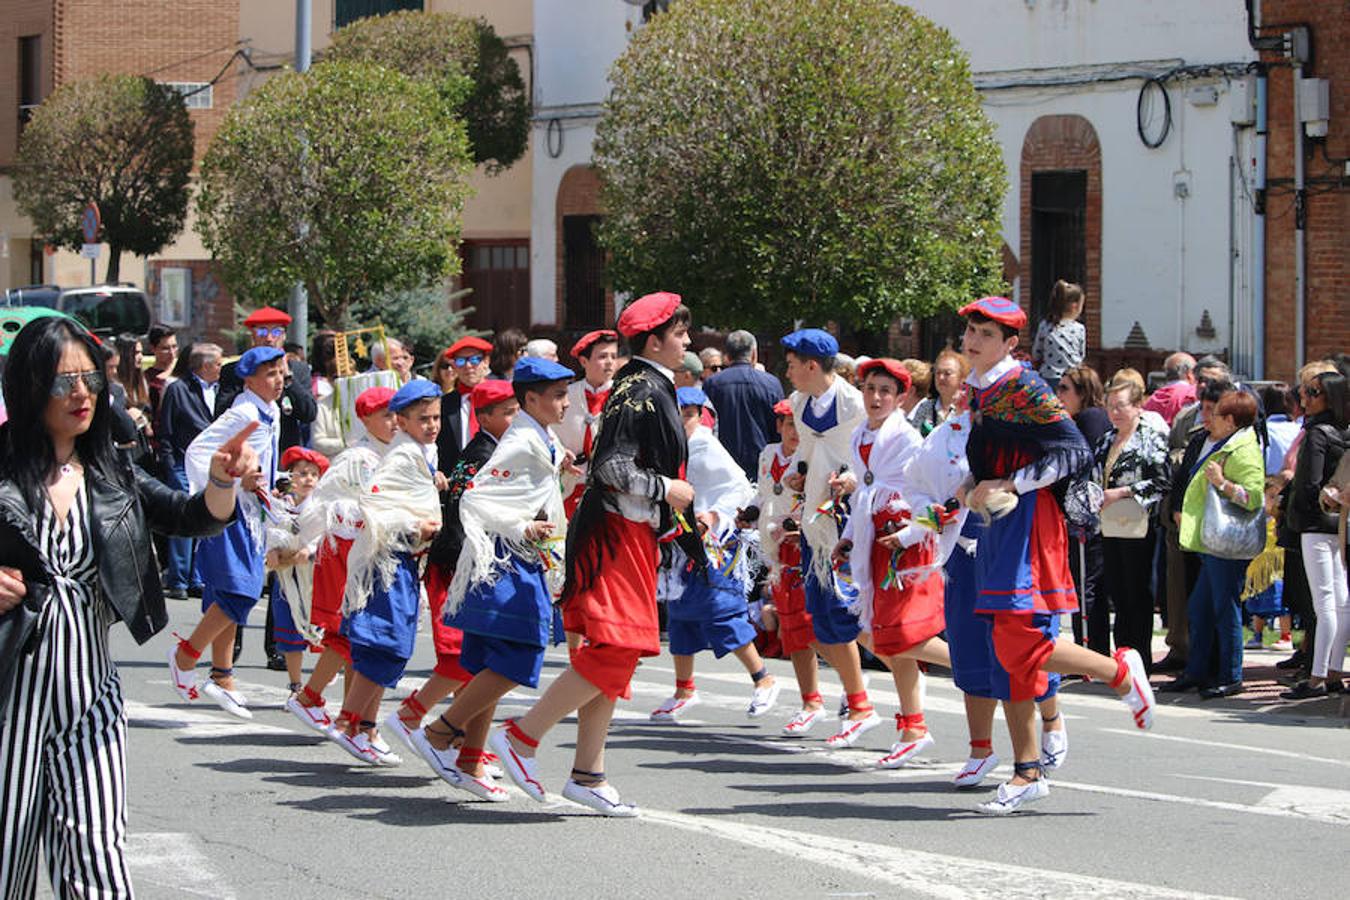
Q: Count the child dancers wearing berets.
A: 13